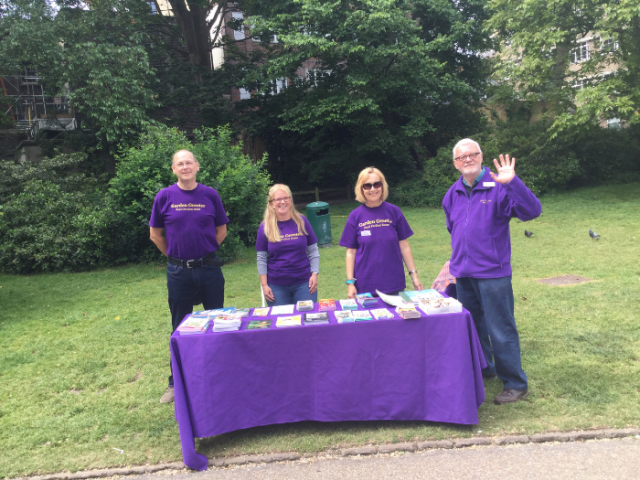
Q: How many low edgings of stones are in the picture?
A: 1